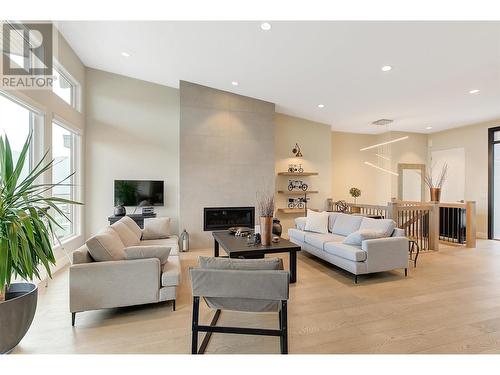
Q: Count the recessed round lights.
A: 7